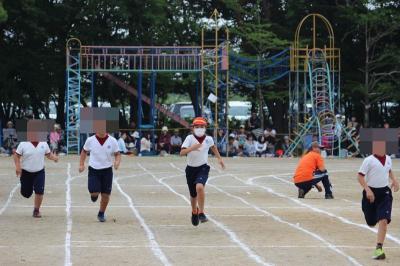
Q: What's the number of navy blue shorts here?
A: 4